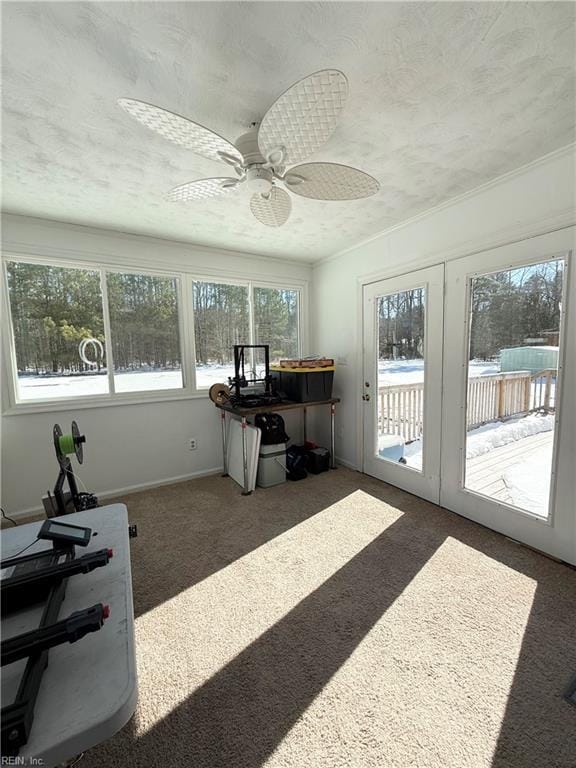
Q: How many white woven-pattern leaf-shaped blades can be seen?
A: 5